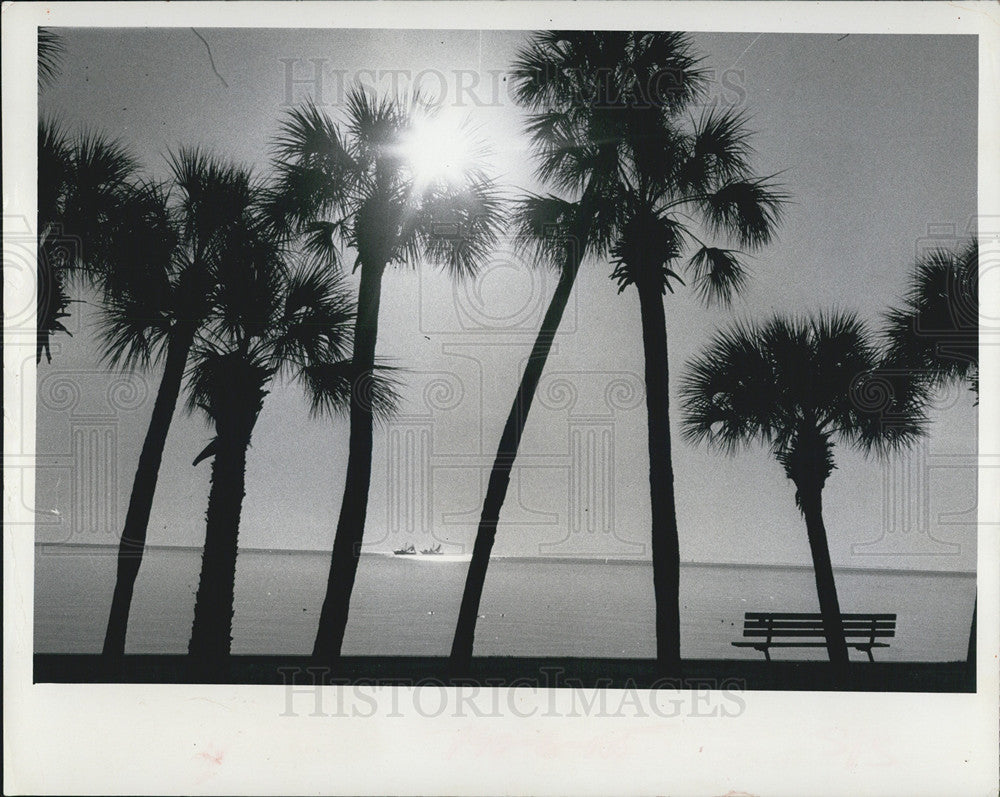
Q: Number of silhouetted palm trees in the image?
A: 8